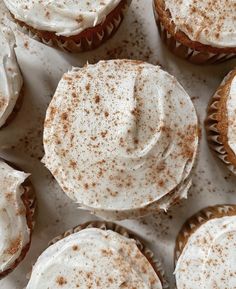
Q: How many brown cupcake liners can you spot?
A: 7